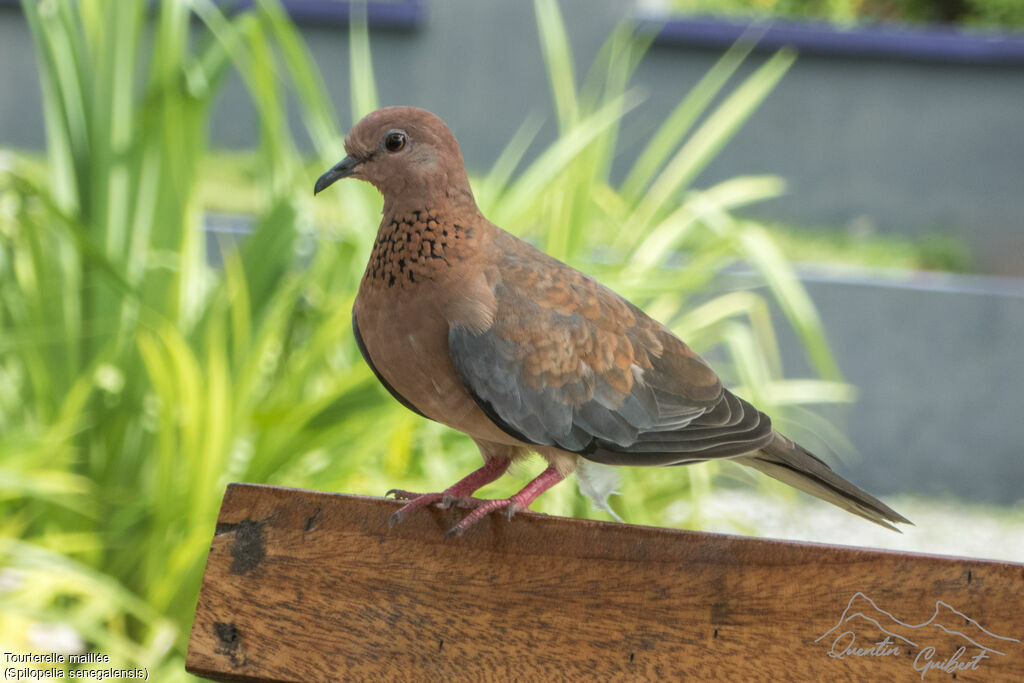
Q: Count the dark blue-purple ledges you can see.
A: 2